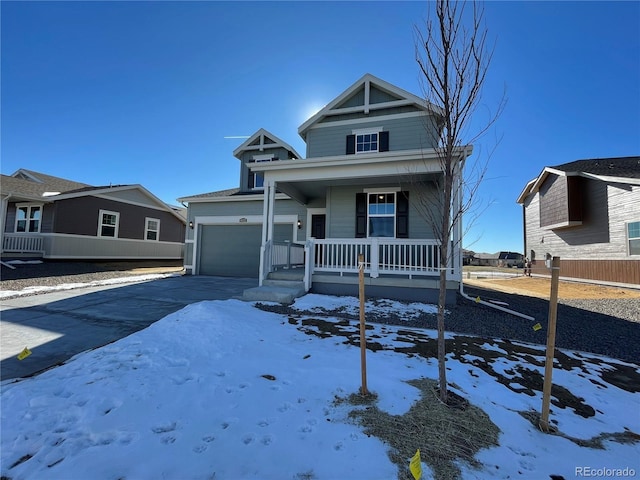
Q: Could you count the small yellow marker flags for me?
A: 4